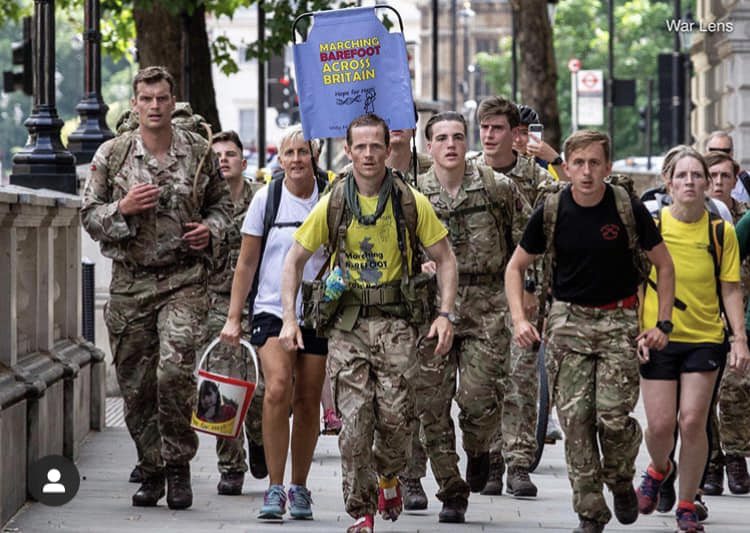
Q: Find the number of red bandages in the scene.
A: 2